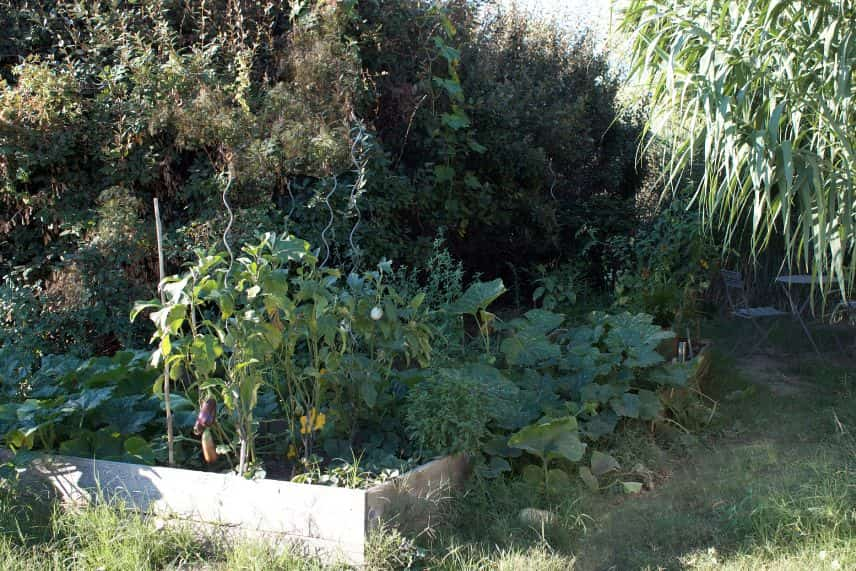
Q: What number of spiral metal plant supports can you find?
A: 5